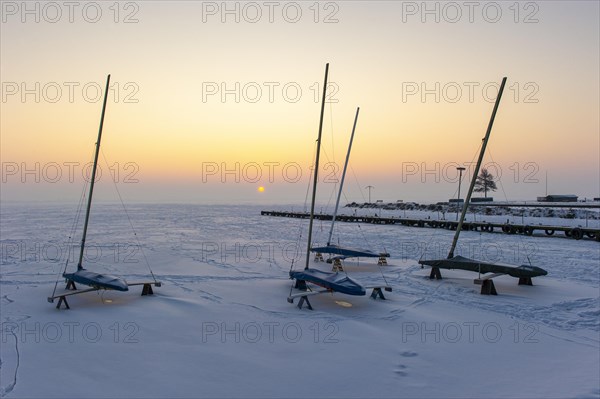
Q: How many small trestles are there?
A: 12